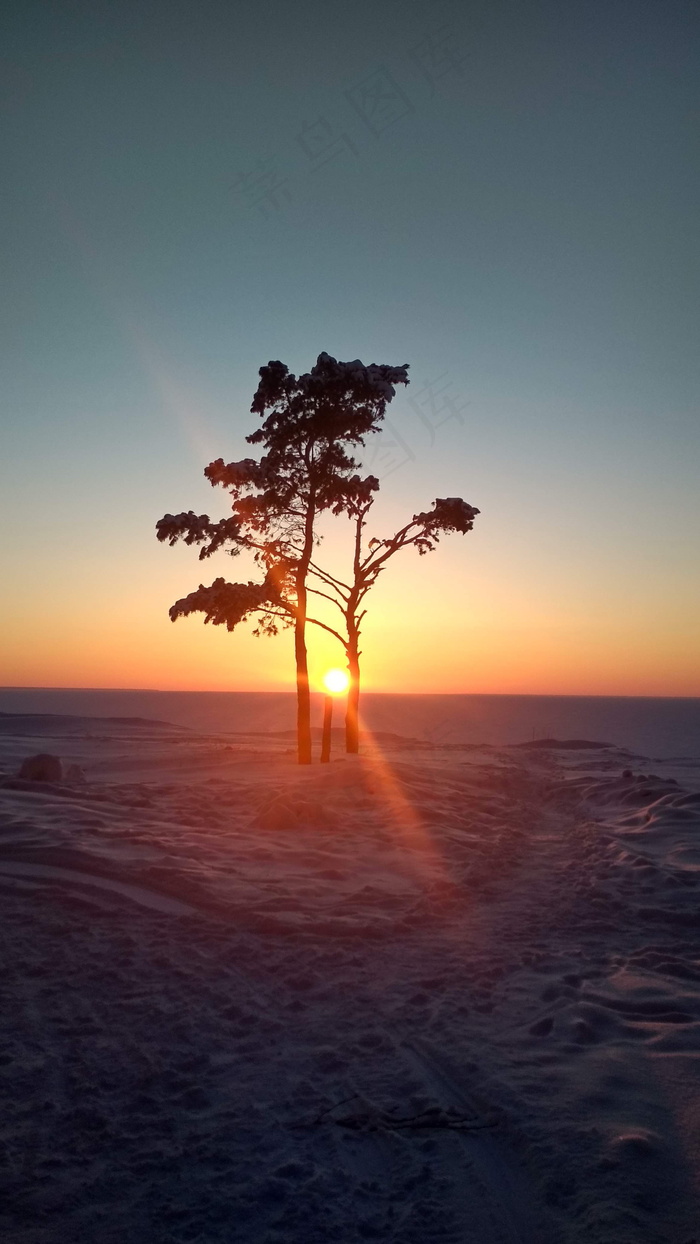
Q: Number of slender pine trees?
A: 2